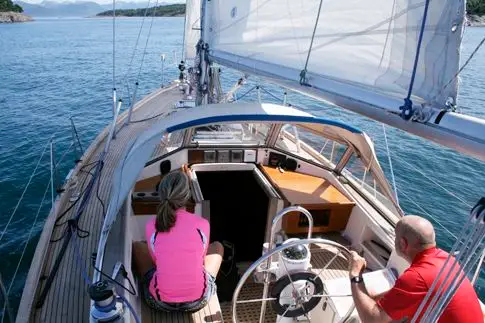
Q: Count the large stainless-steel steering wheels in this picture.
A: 1